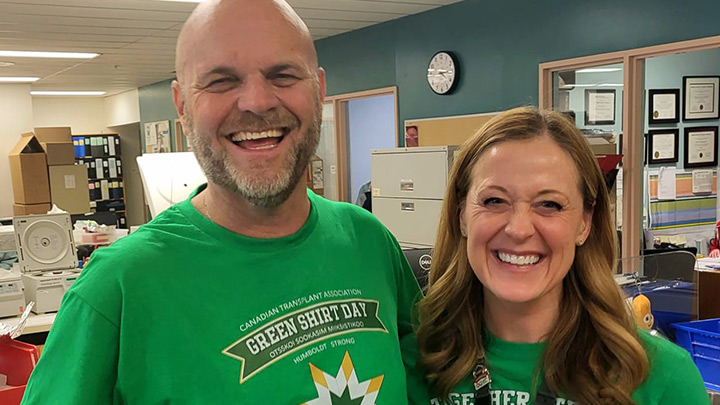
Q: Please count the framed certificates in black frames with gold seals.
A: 4